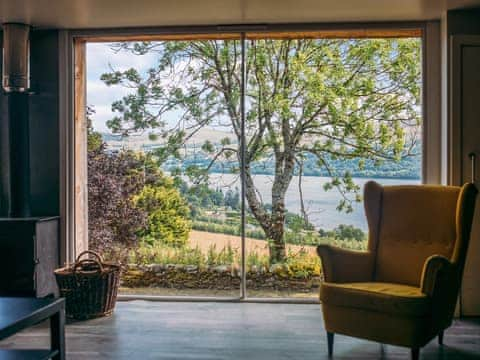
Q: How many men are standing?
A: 0